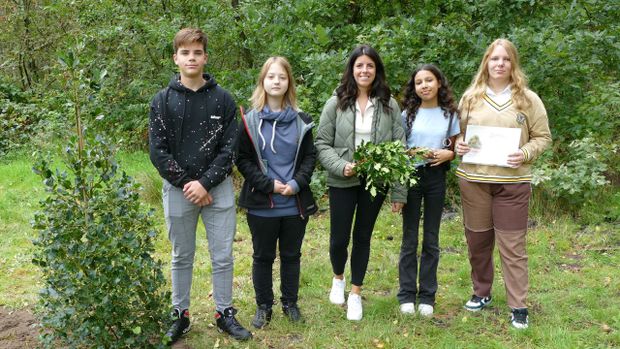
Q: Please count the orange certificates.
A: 0